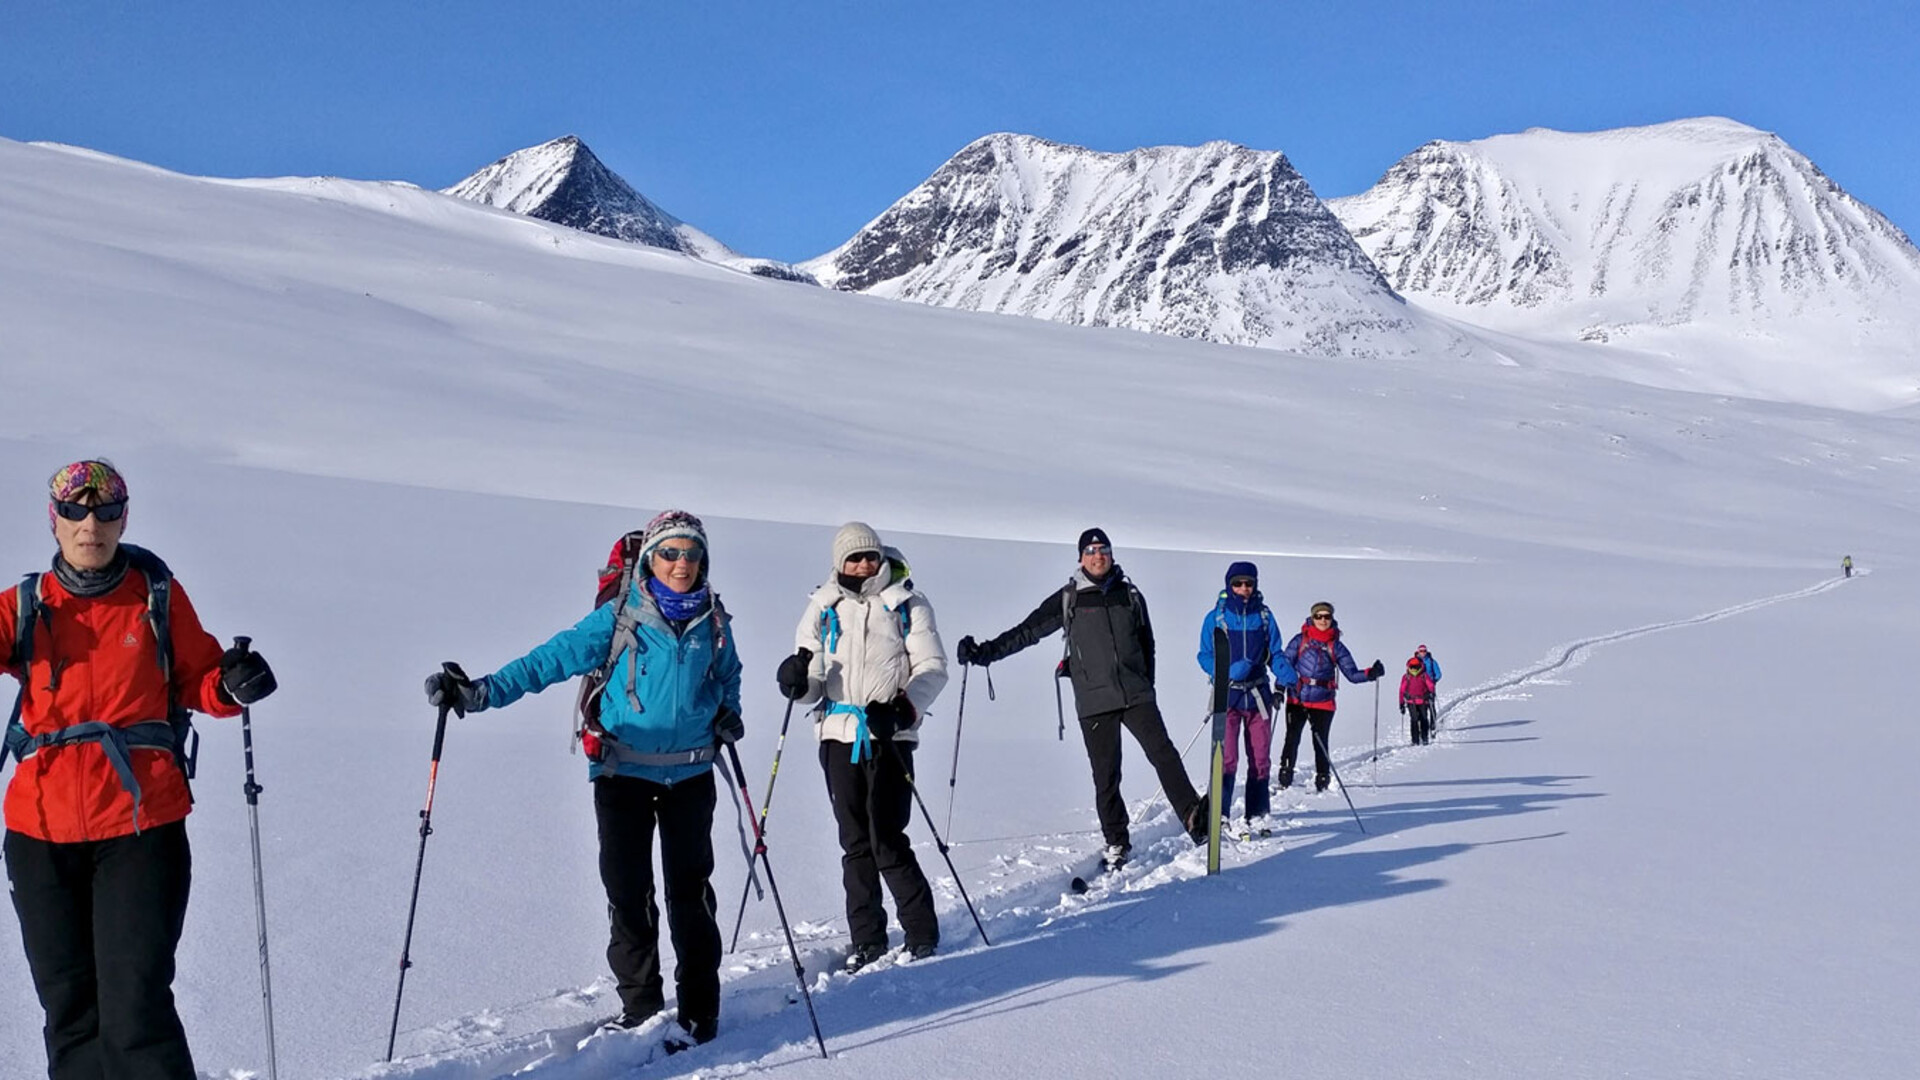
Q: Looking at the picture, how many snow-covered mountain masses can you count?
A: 3